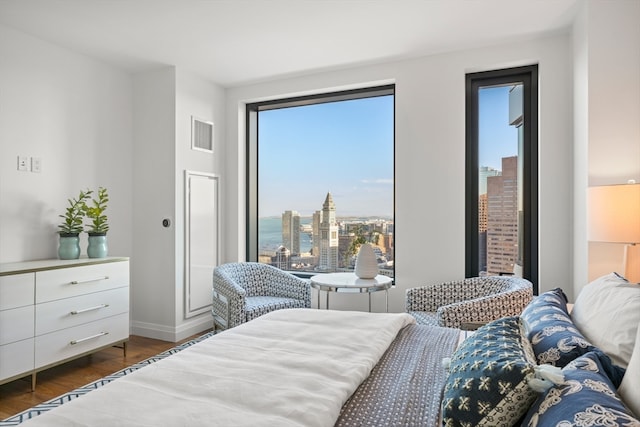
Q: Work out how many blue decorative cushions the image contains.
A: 3